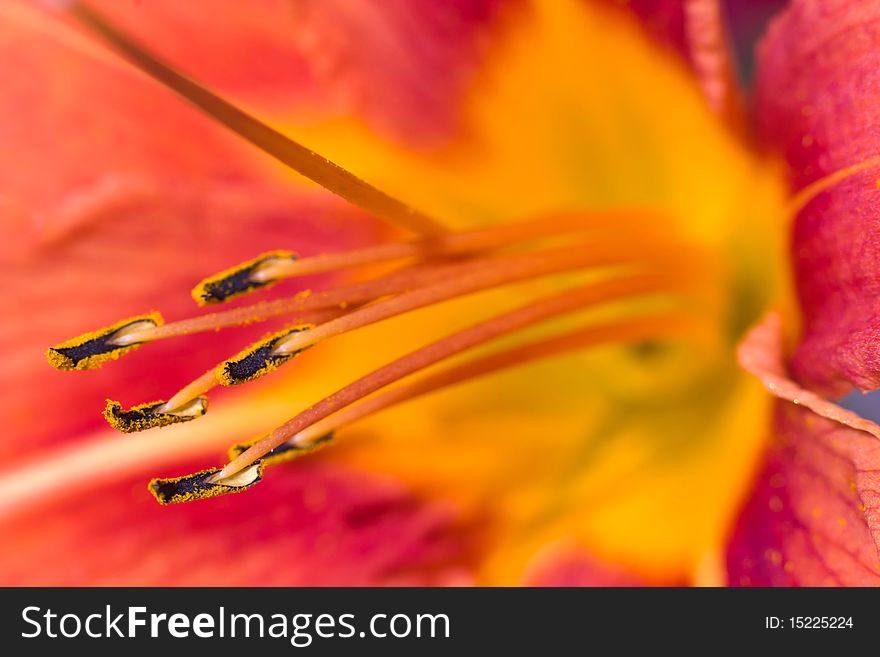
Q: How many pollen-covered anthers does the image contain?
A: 6